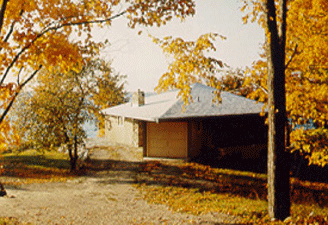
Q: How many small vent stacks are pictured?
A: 1